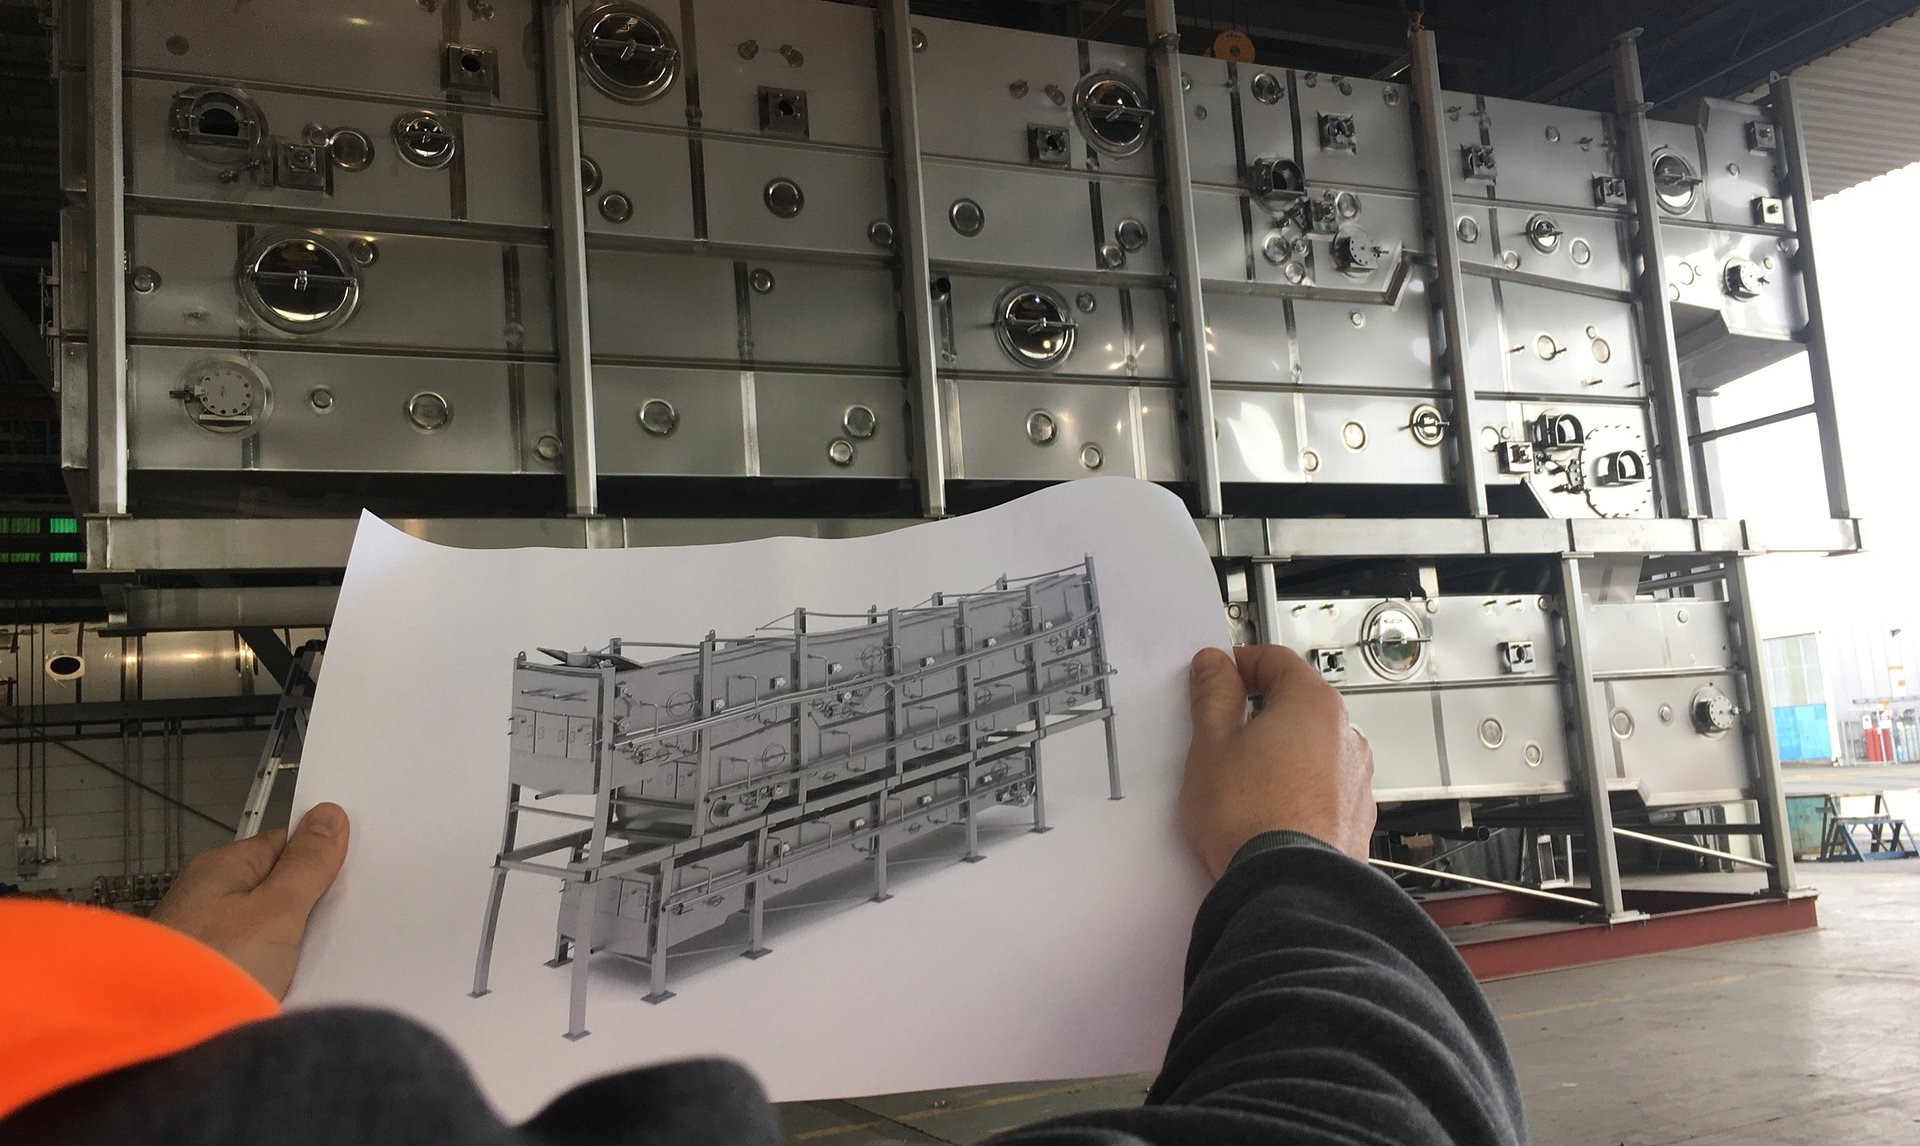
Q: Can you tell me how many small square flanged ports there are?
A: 13